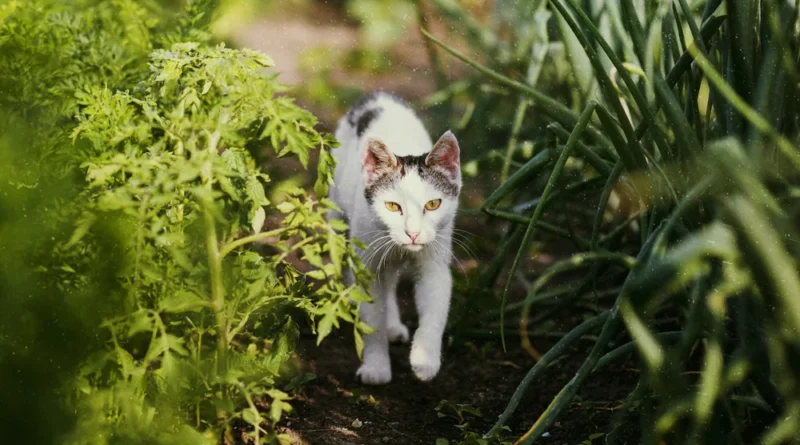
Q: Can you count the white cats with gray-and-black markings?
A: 1